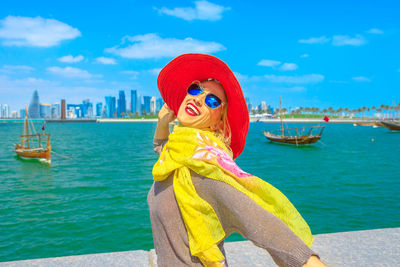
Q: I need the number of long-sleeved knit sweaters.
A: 1